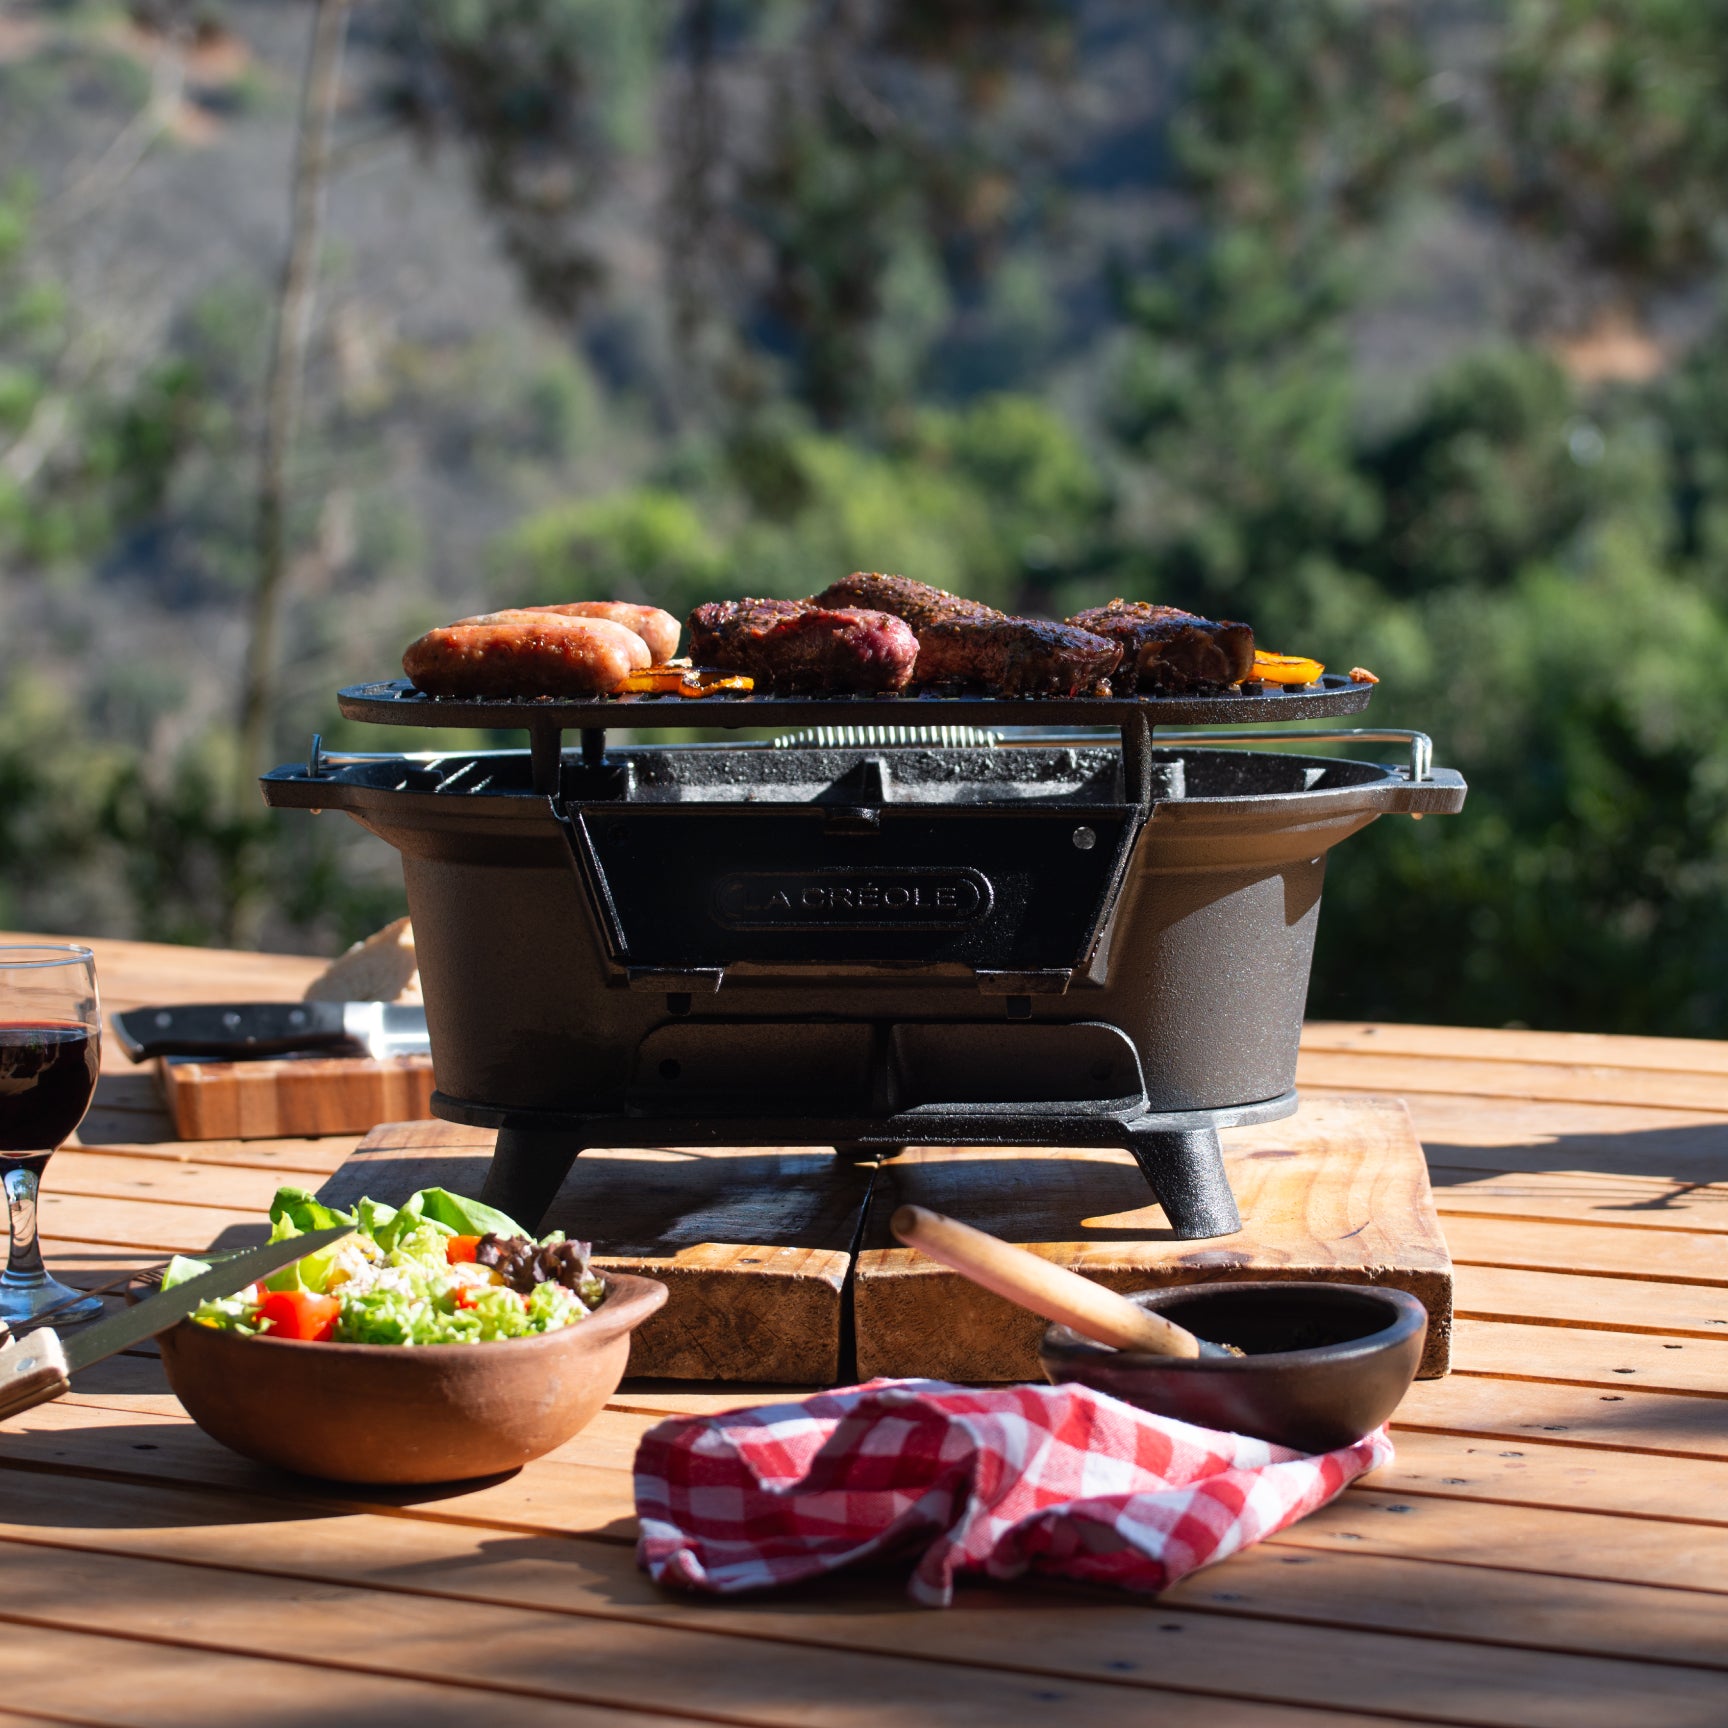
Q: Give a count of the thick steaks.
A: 4